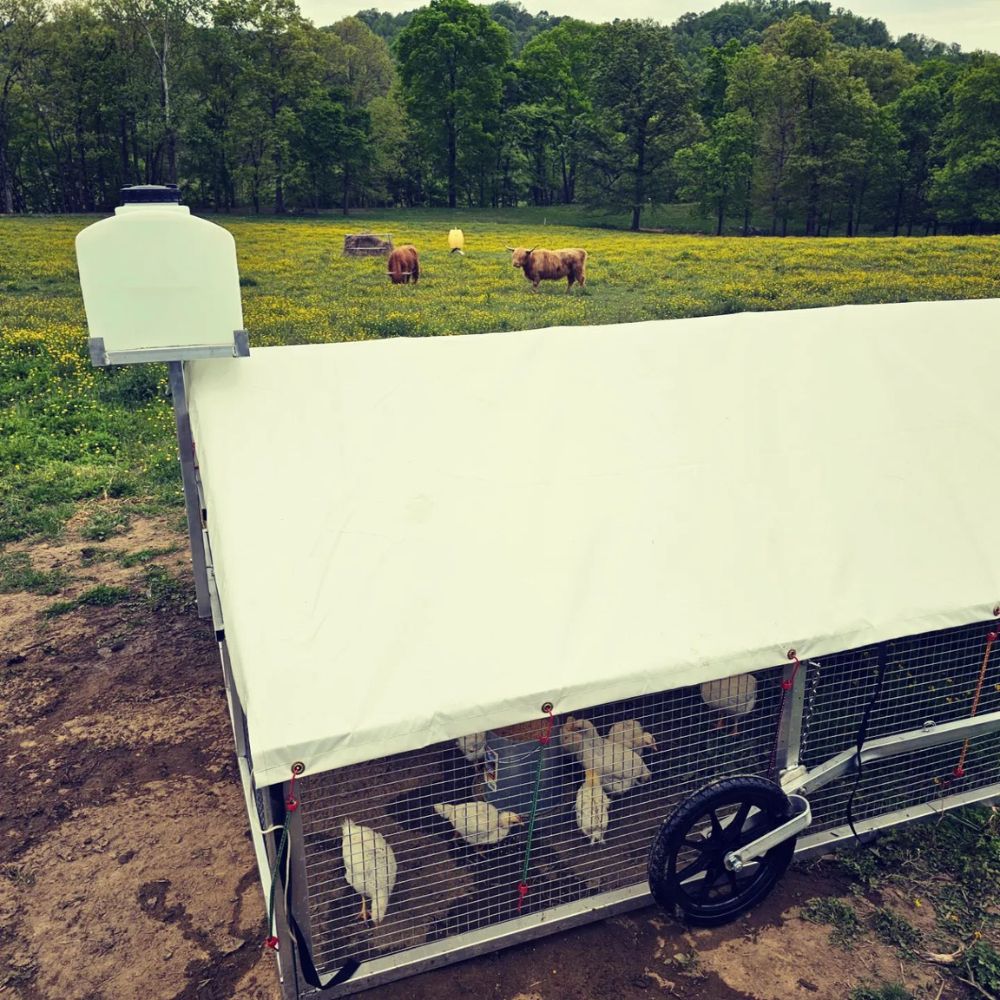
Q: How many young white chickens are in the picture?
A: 7